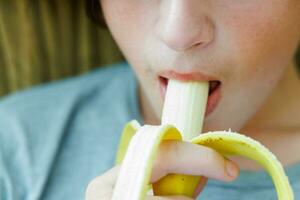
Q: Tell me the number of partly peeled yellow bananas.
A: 1